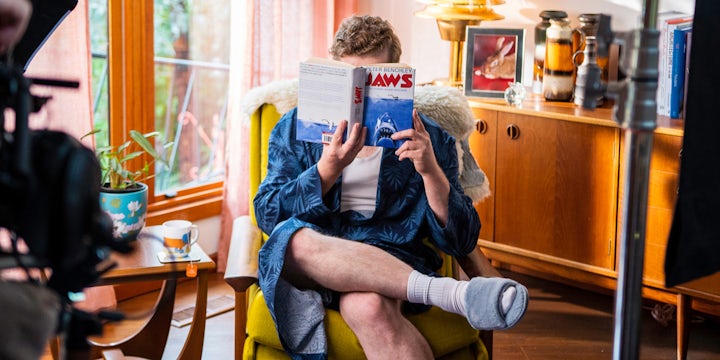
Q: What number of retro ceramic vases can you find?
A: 4